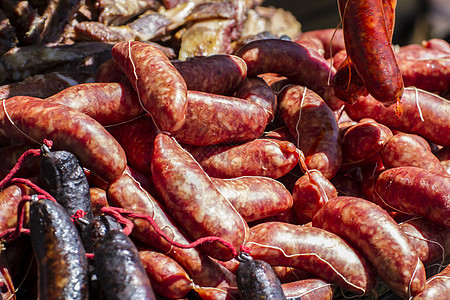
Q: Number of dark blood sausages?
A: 5